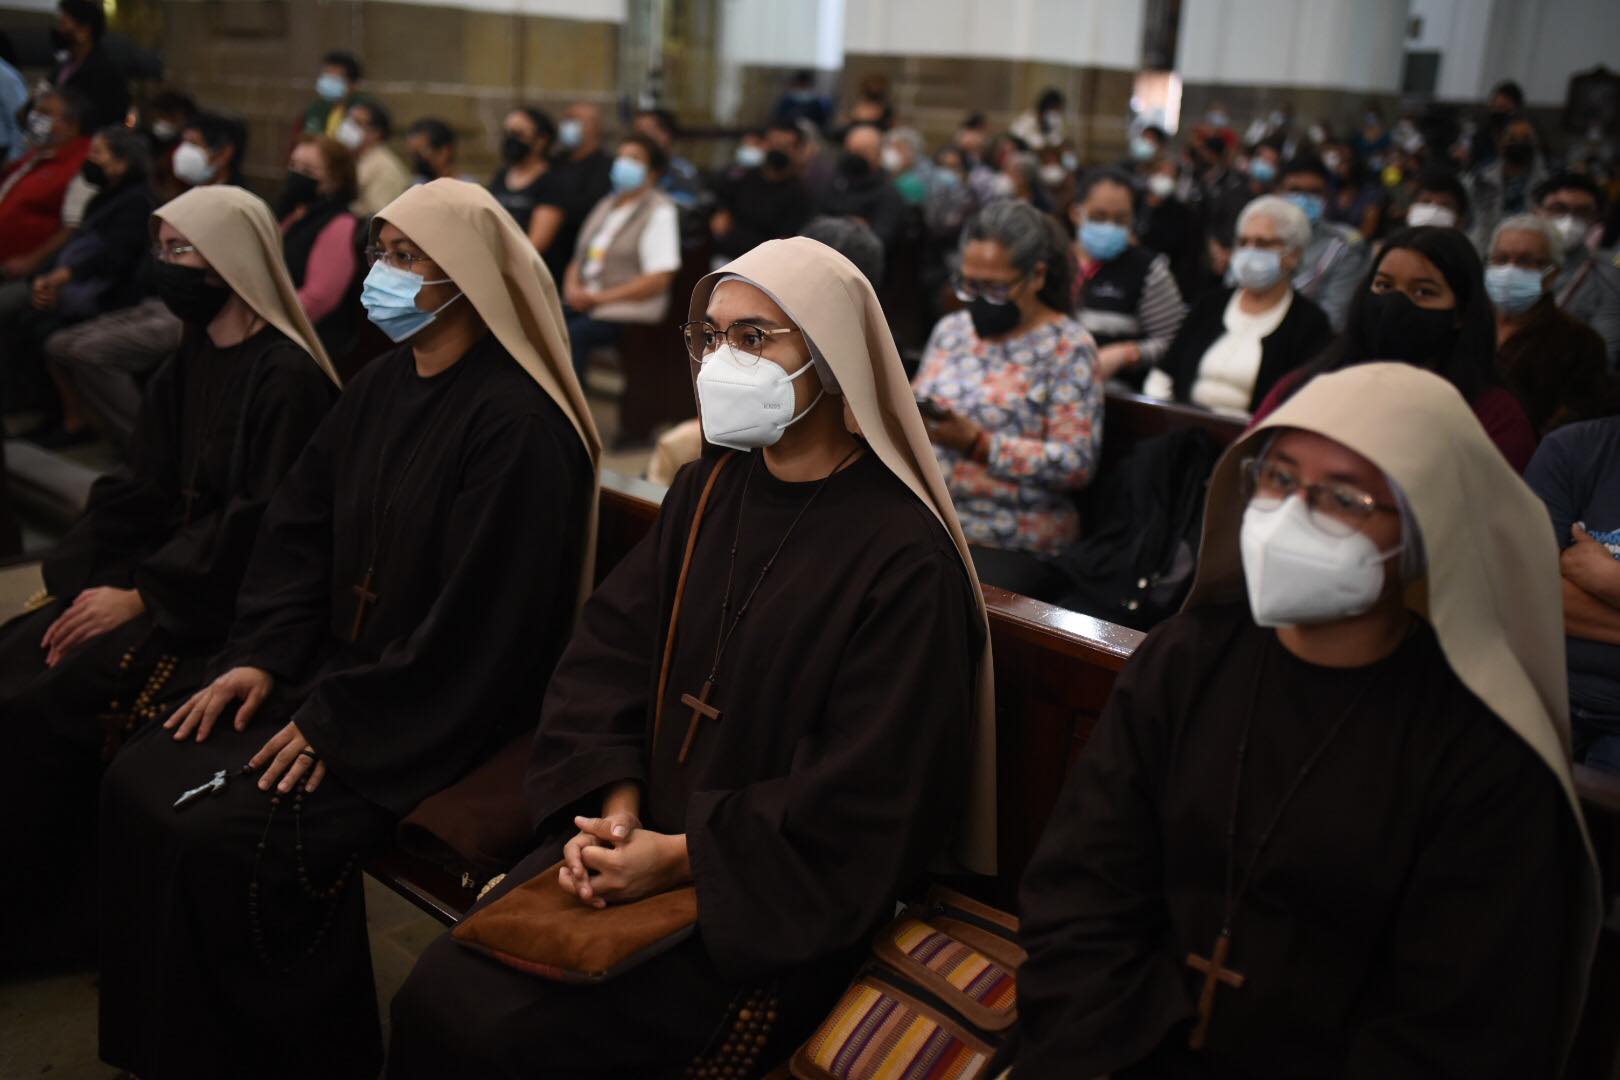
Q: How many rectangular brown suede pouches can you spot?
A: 1